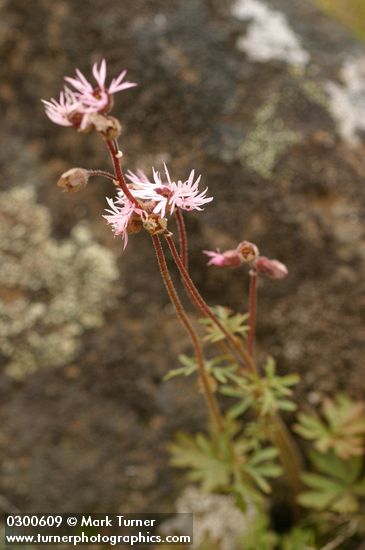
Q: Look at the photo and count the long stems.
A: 4